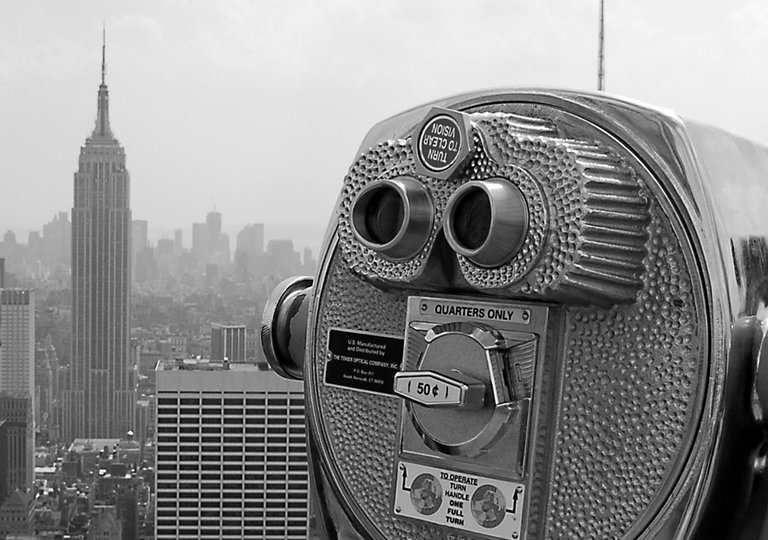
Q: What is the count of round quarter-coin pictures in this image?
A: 2